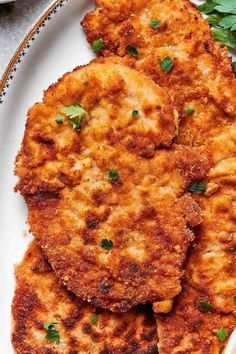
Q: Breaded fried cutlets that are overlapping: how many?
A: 4